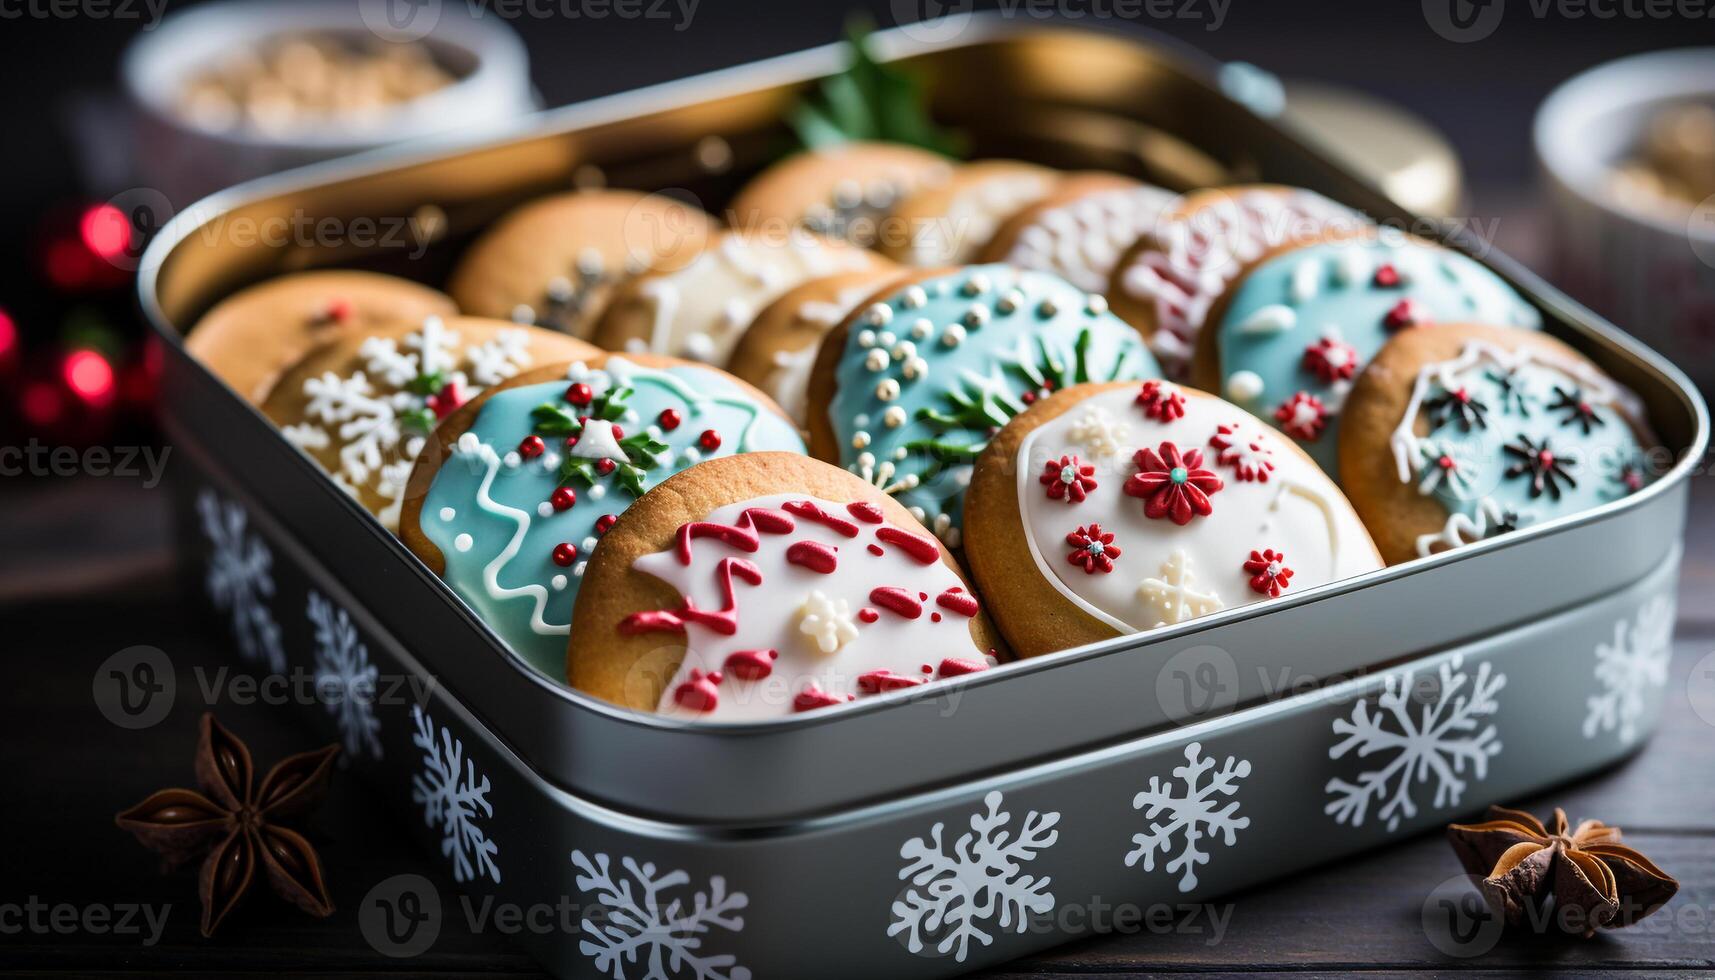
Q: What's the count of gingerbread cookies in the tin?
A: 15